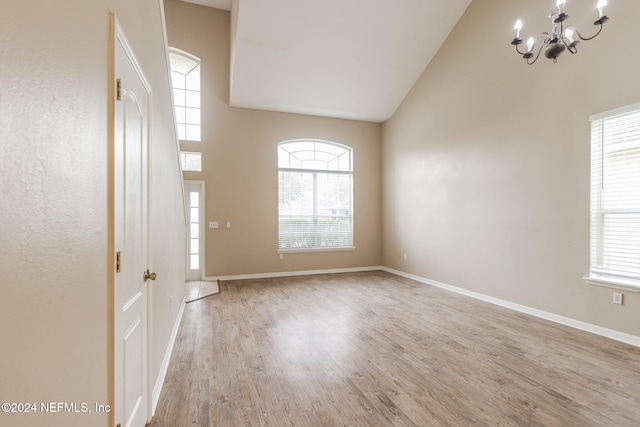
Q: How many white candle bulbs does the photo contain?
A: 5